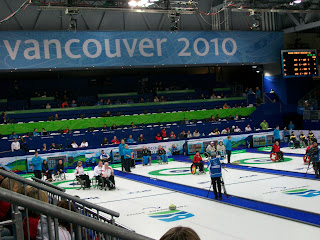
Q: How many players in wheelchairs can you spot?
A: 15